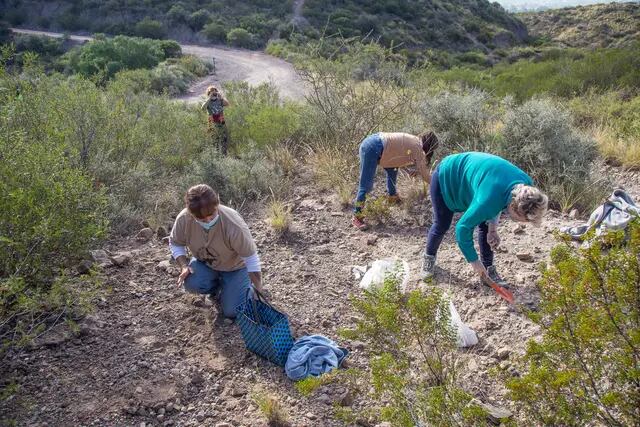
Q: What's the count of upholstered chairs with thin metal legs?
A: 0